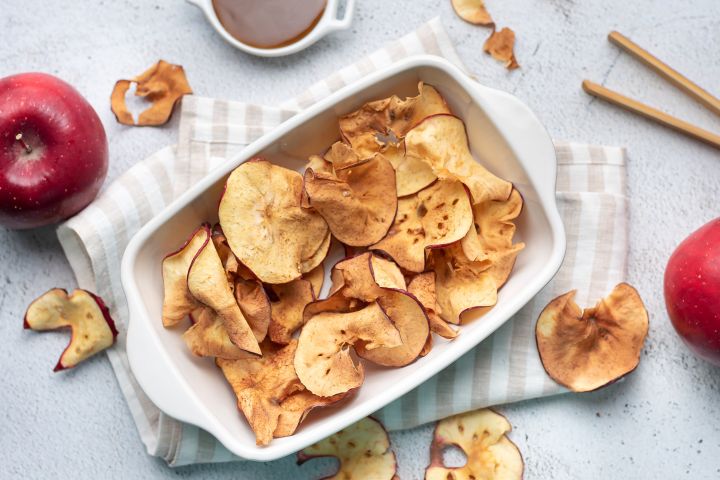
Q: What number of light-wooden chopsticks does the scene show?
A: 2